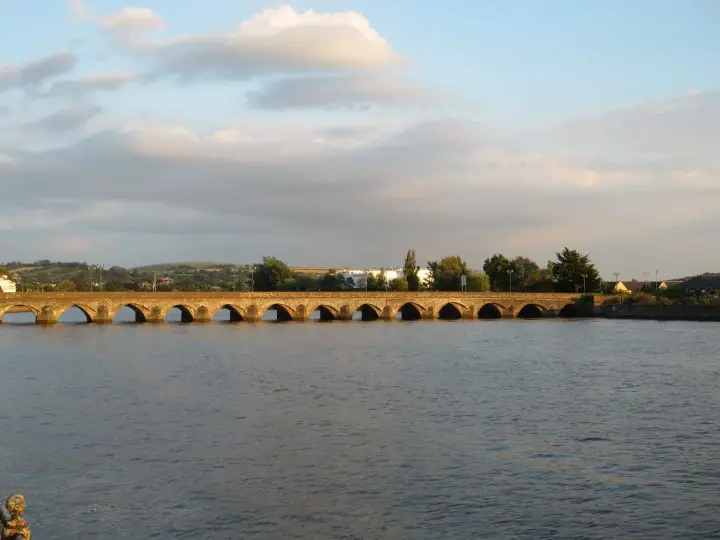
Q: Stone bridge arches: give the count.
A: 13